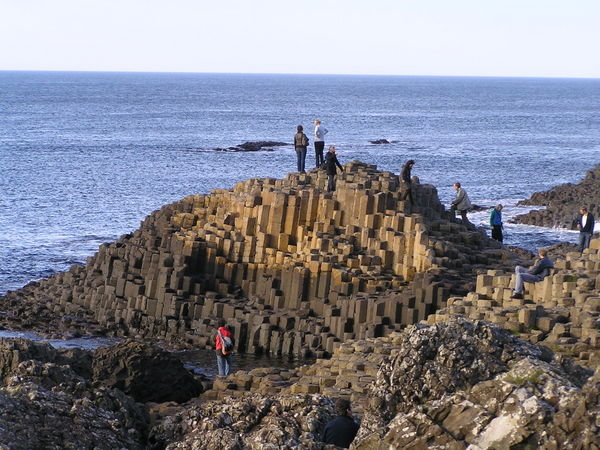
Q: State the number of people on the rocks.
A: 10